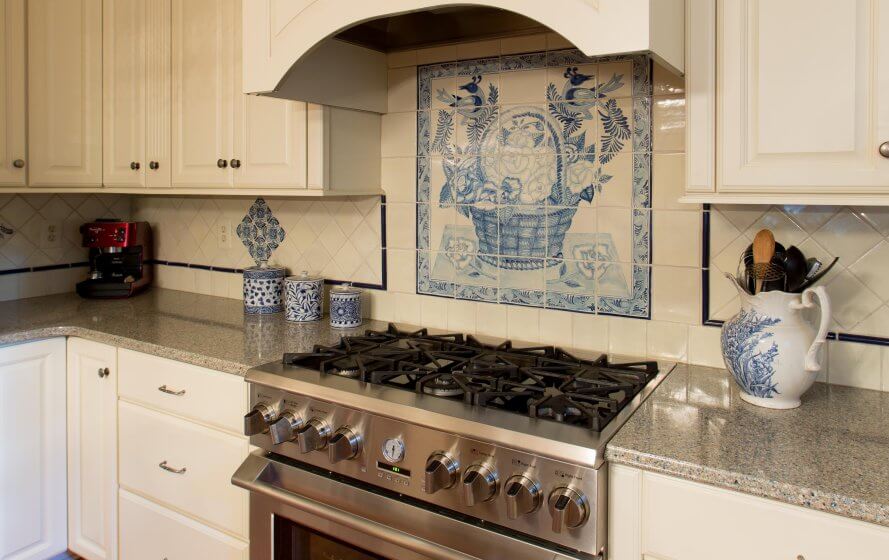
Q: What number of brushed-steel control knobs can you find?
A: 8